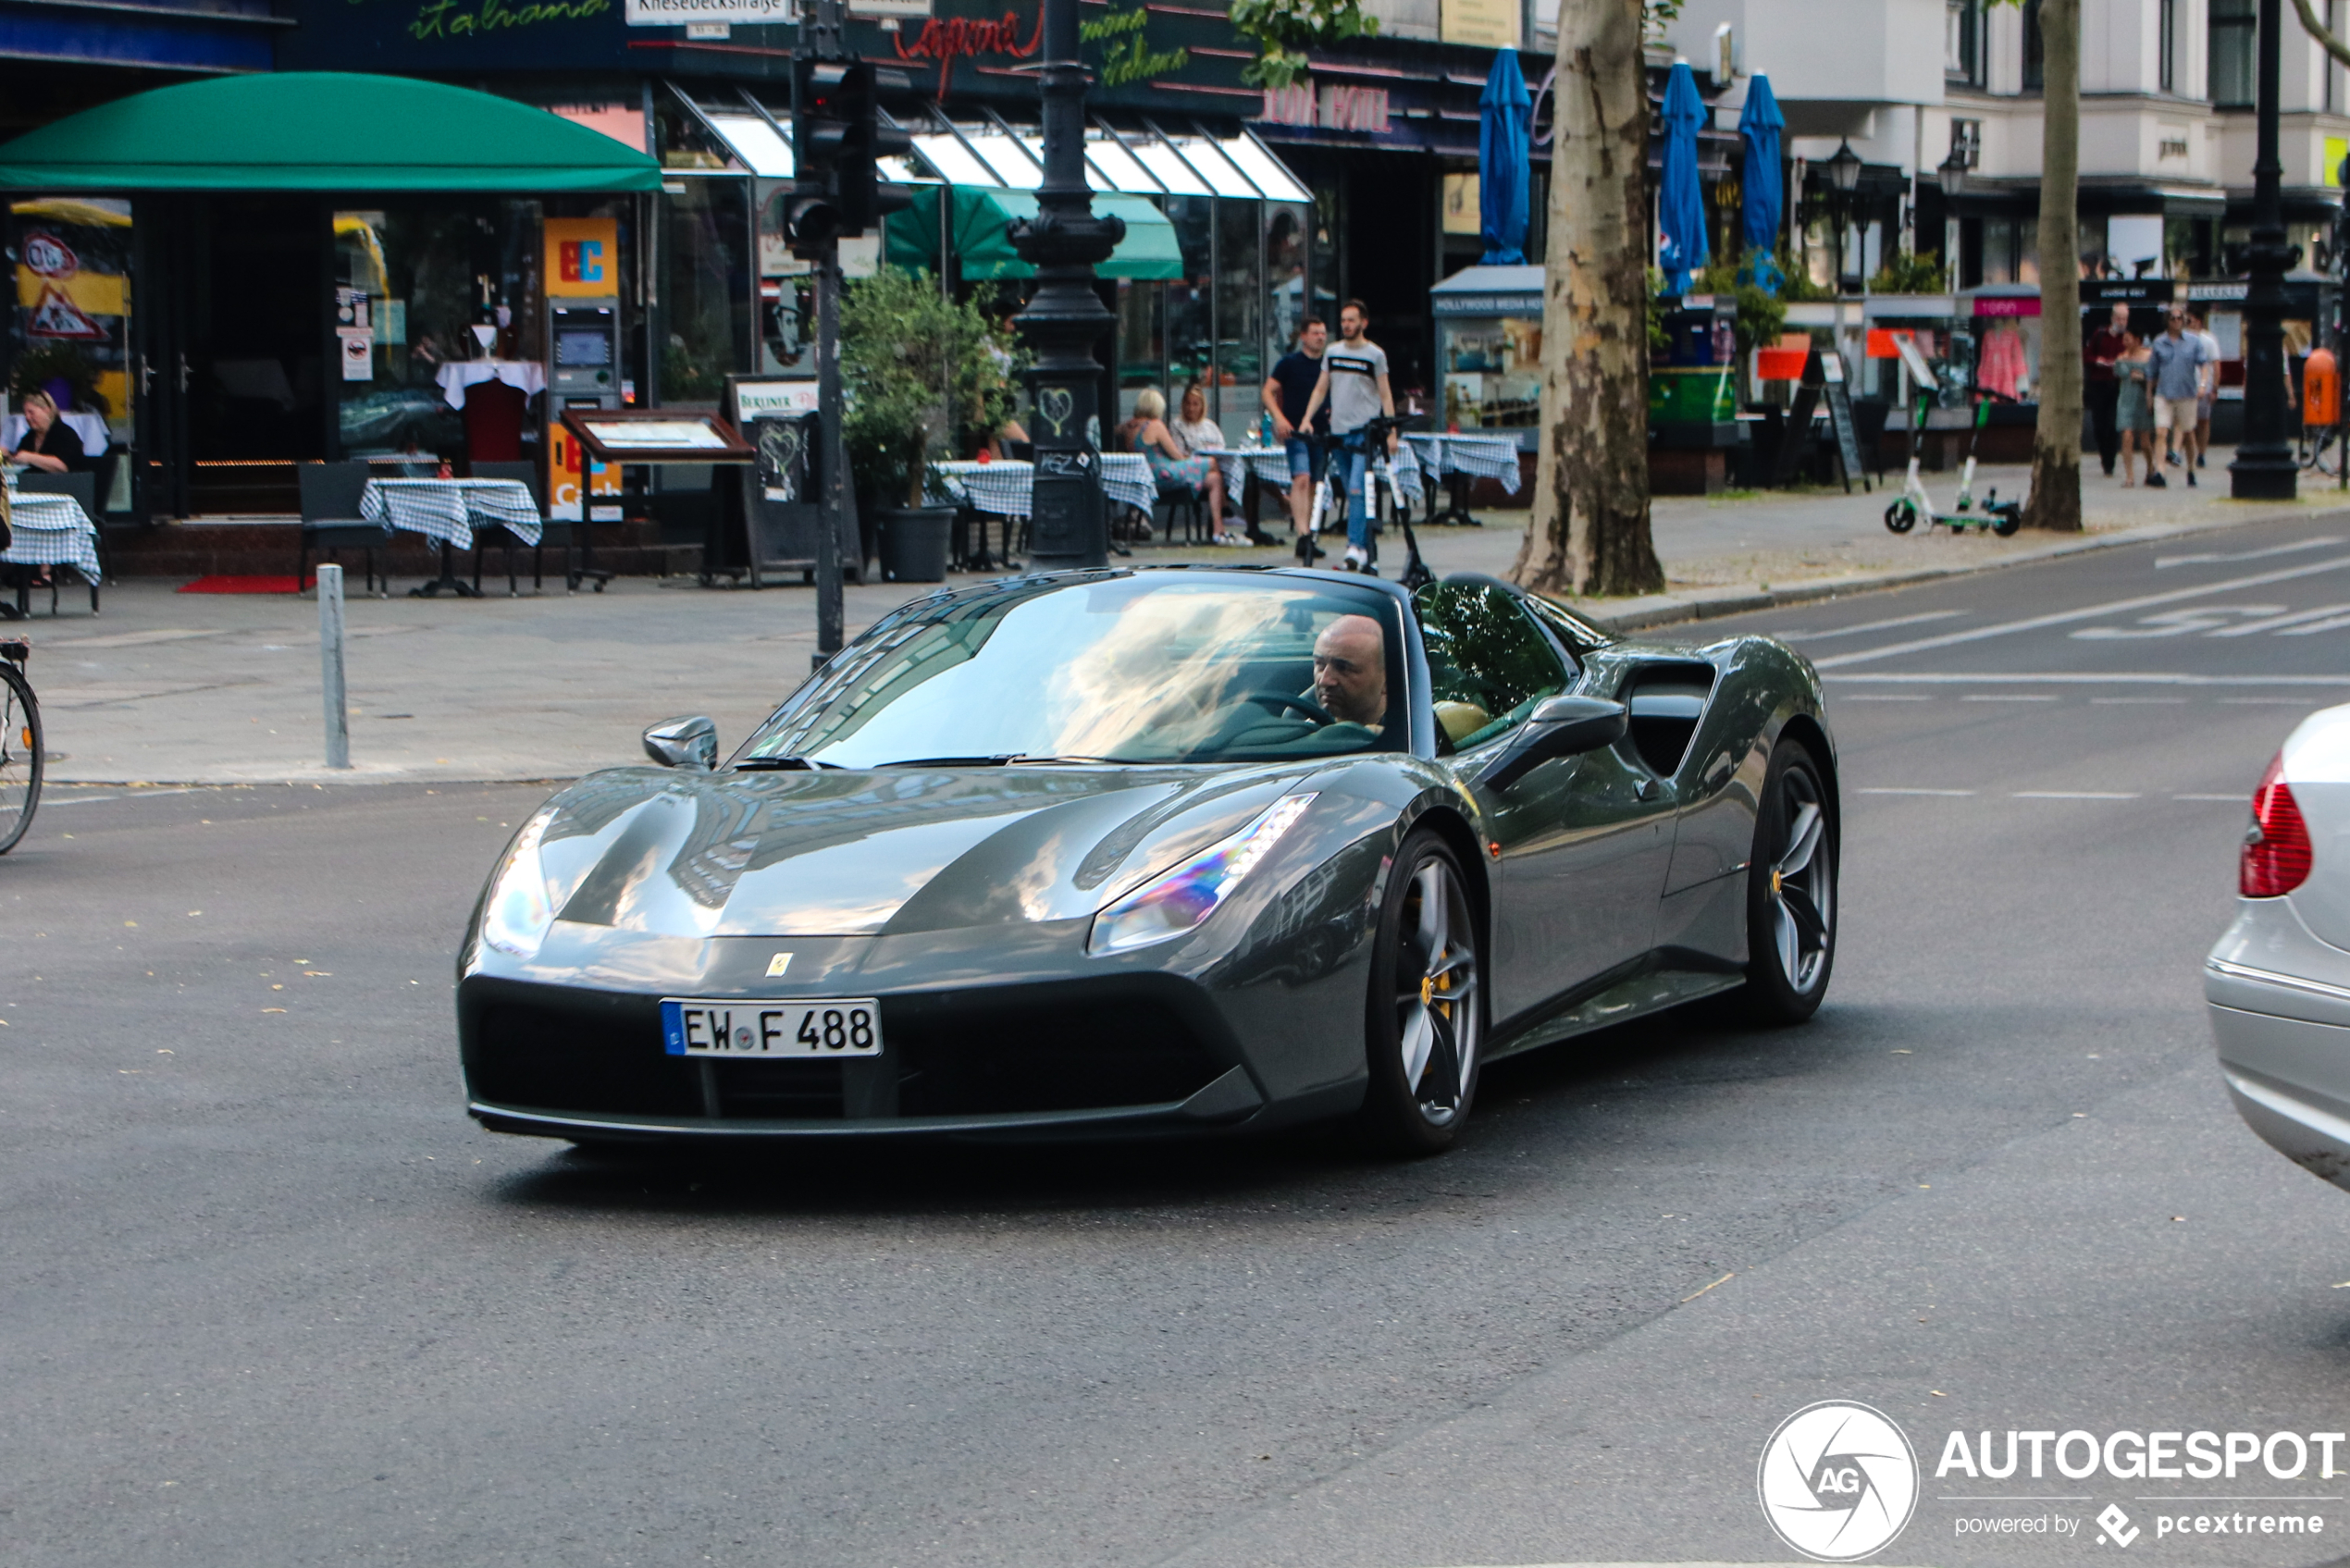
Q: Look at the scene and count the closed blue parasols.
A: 3